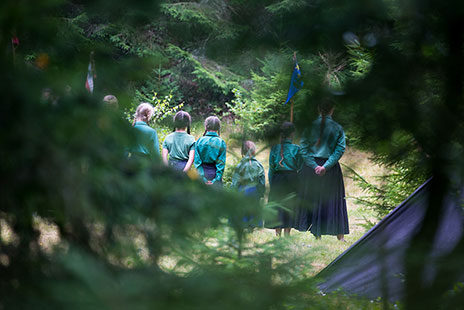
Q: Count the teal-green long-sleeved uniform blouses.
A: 5